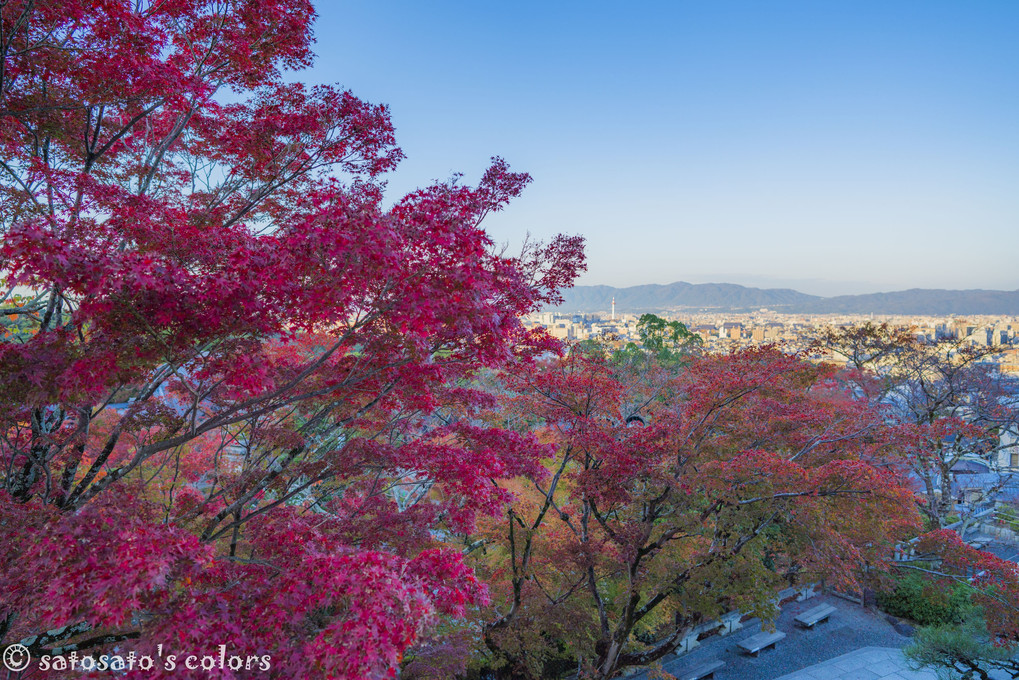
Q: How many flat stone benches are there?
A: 3